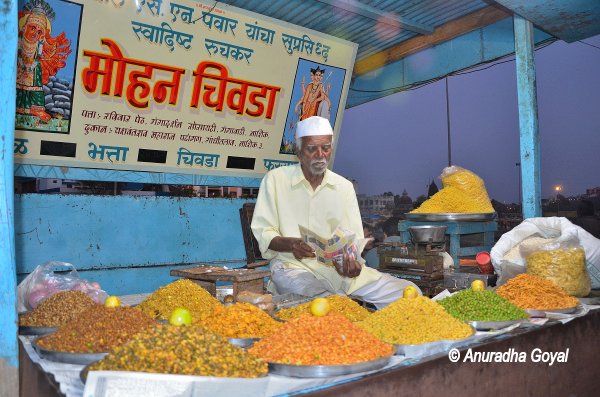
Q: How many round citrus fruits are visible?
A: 5